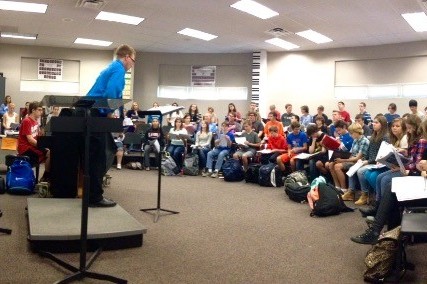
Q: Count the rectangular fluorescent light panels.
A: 9